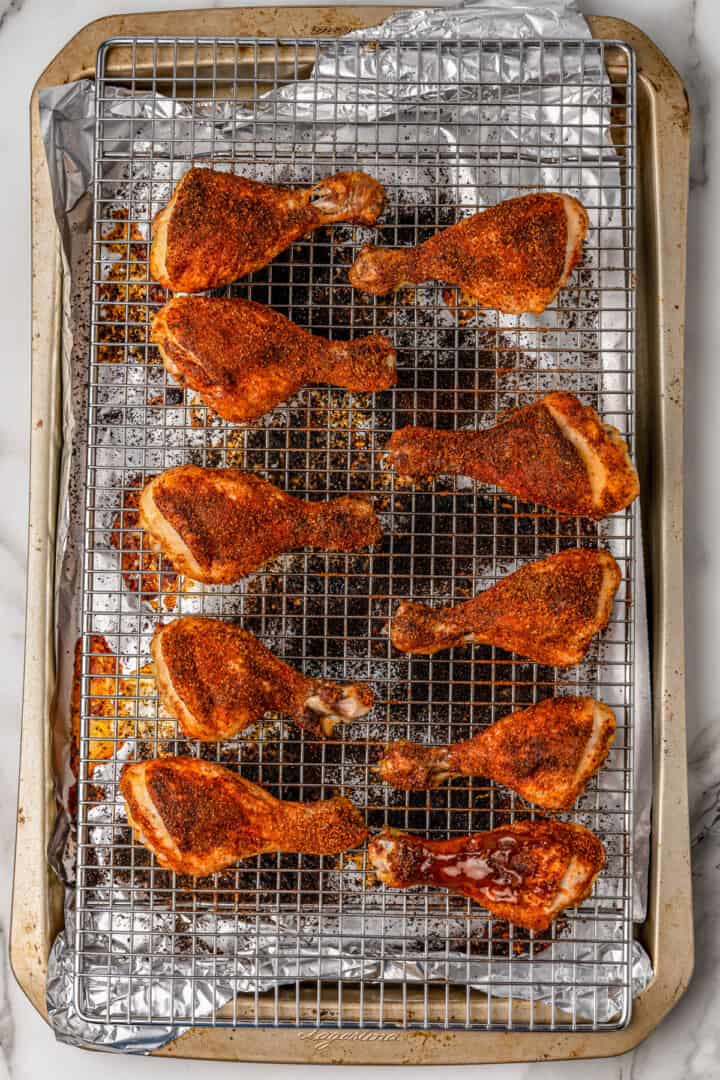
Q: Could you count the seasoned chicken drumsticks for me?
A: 10